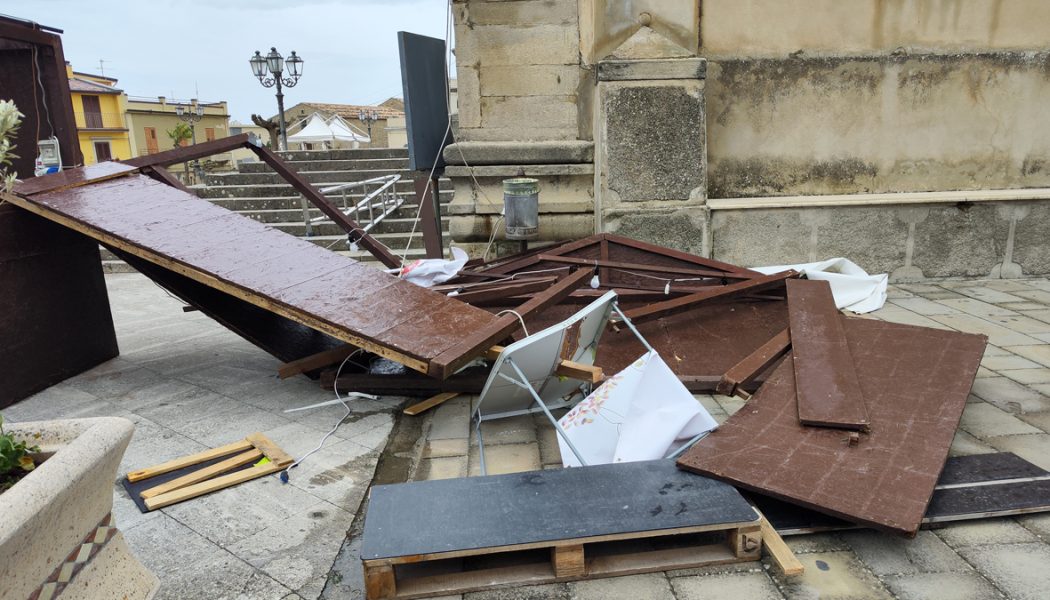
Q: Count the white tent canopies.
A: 2